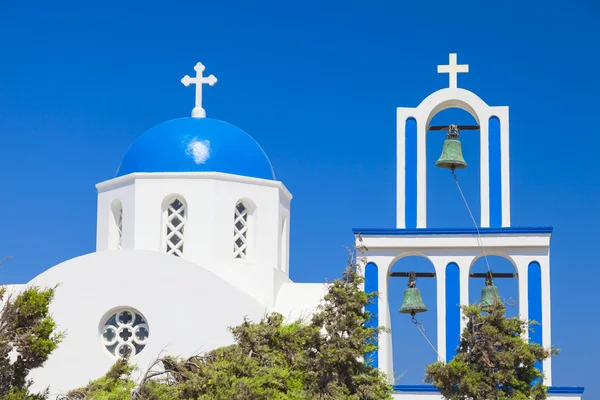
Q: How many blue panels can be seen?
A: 5